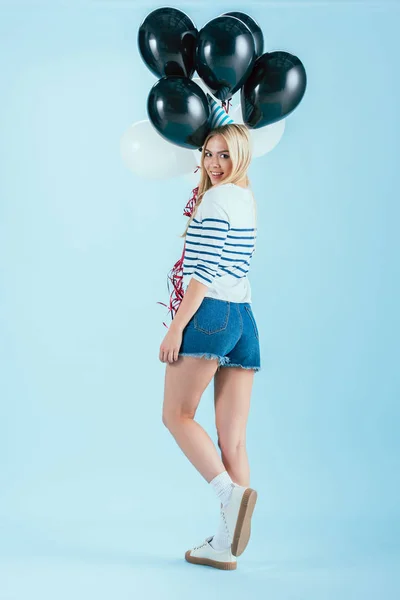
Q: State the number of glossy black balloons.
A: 5